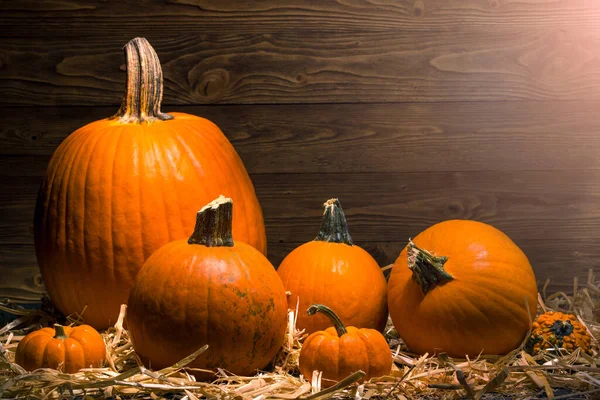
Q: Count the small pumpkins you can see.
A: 3